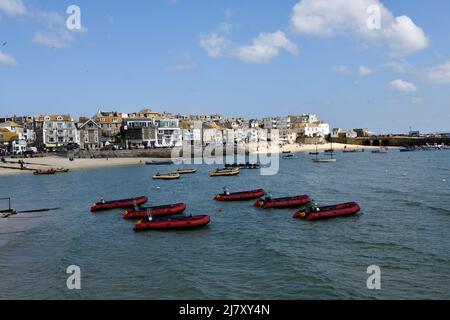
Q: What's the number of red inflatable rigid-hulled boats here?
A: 6